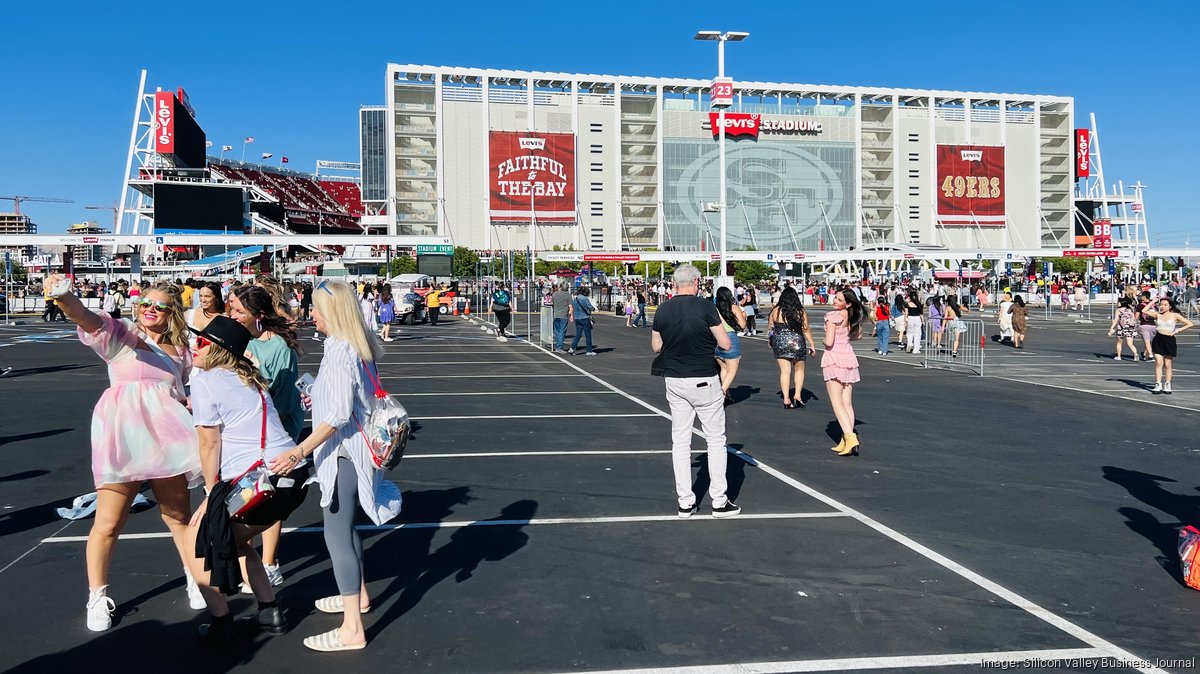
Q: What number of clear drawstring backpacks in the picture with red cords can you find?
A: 1